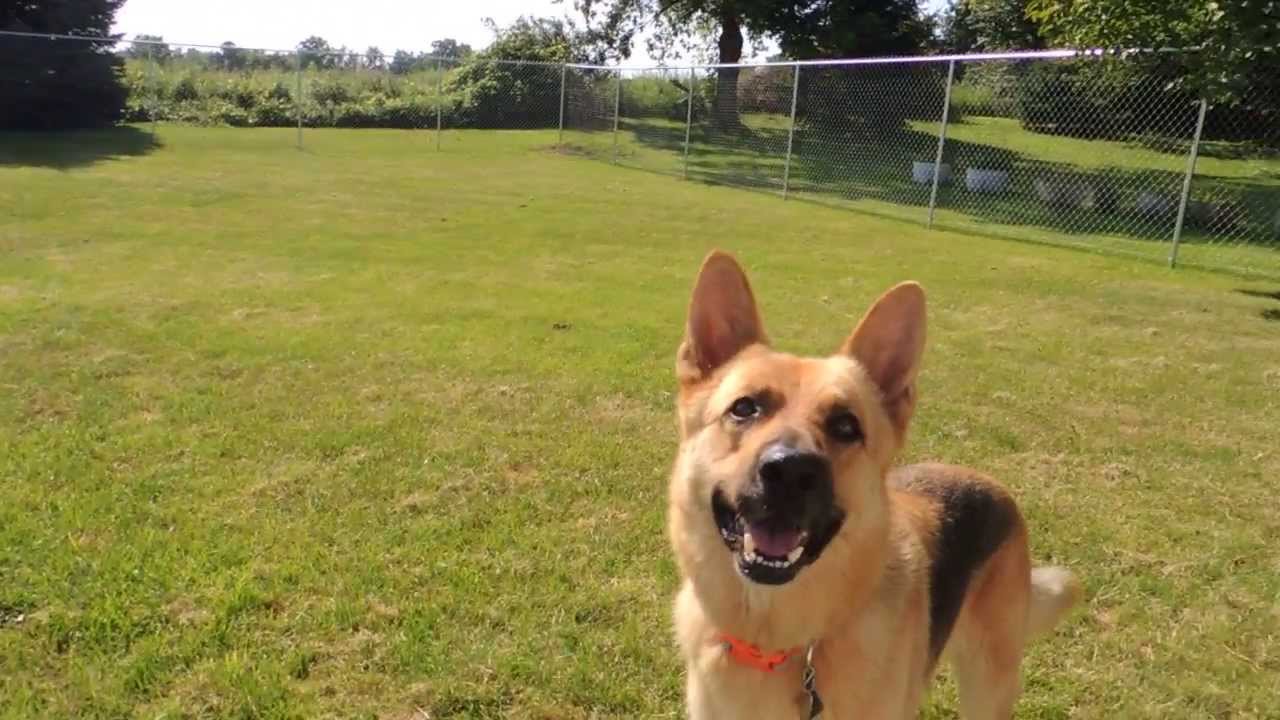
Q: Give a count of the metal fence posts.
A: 9